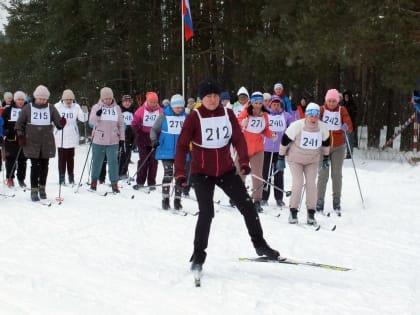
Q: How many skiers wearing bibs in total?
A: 13